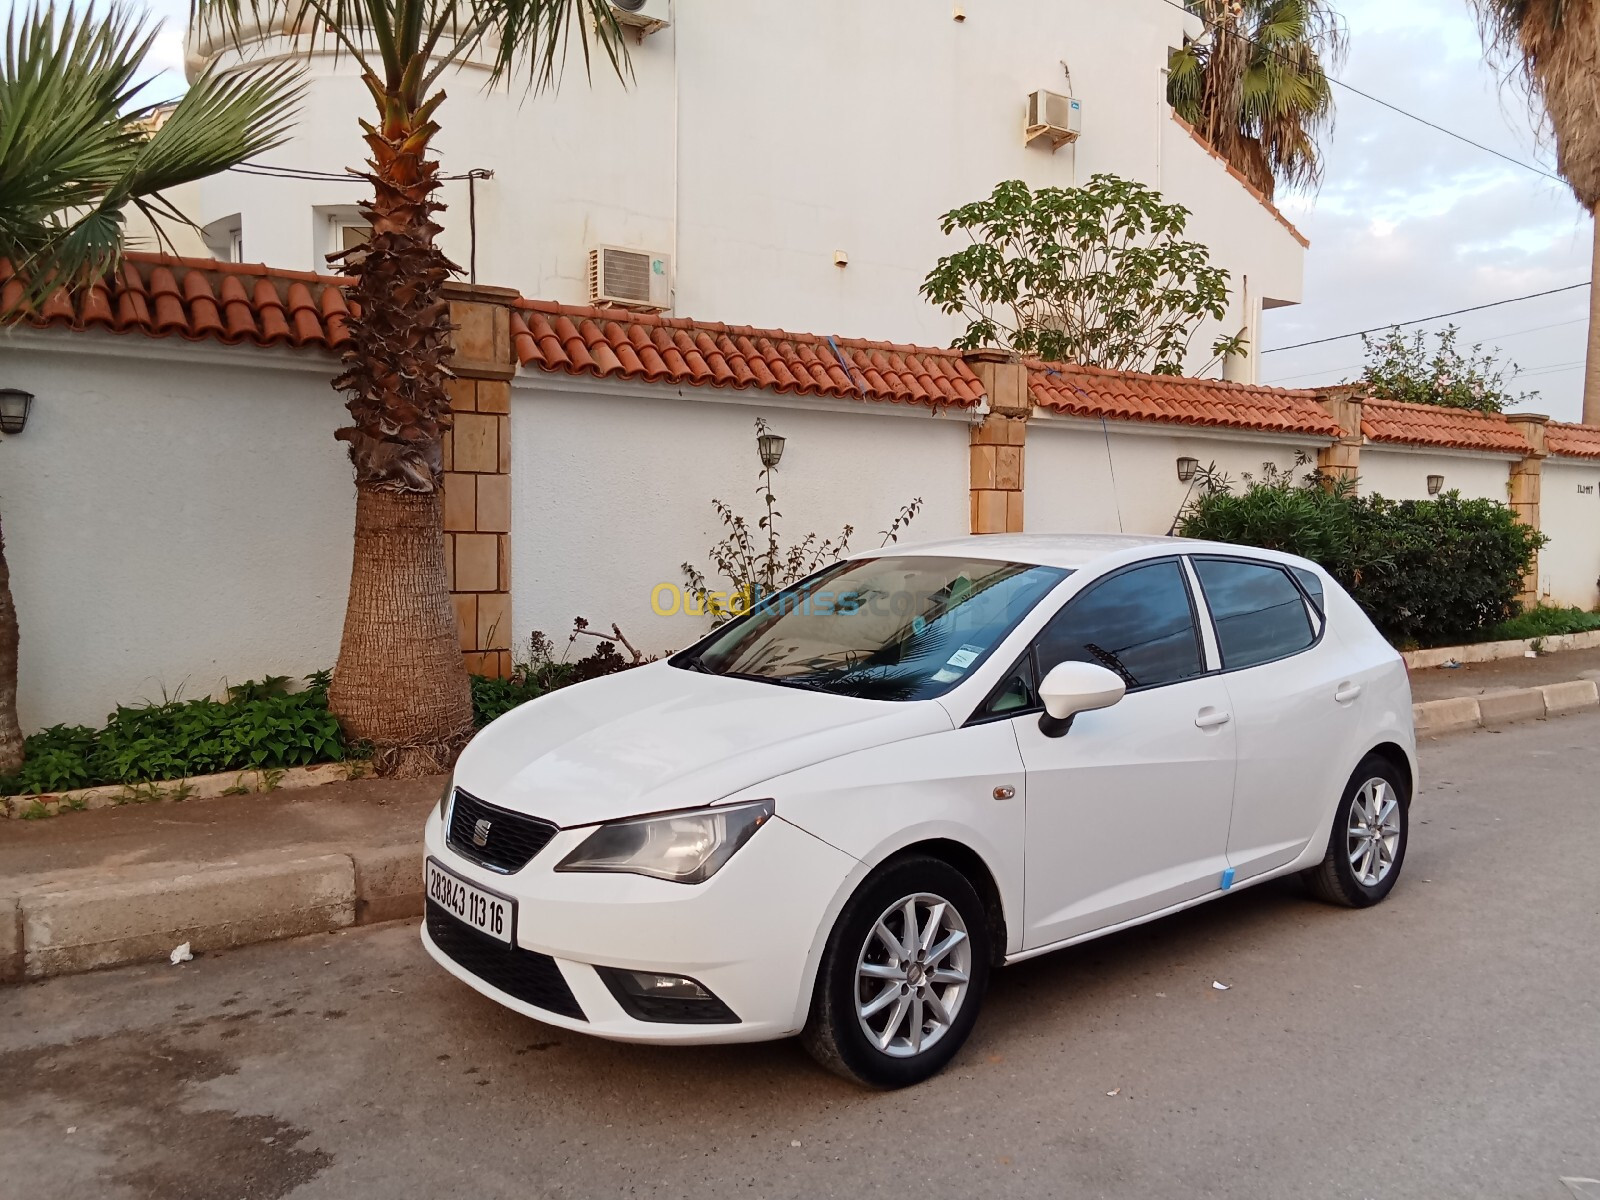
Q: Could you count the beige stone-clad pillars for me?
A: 4